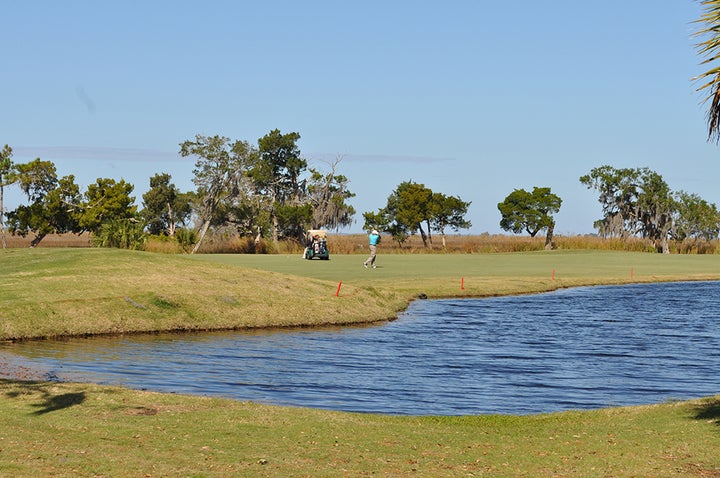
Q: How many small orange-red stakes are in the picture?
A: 4